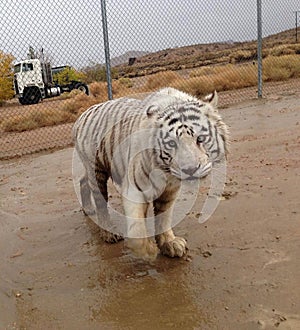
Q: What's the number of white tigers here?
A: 1